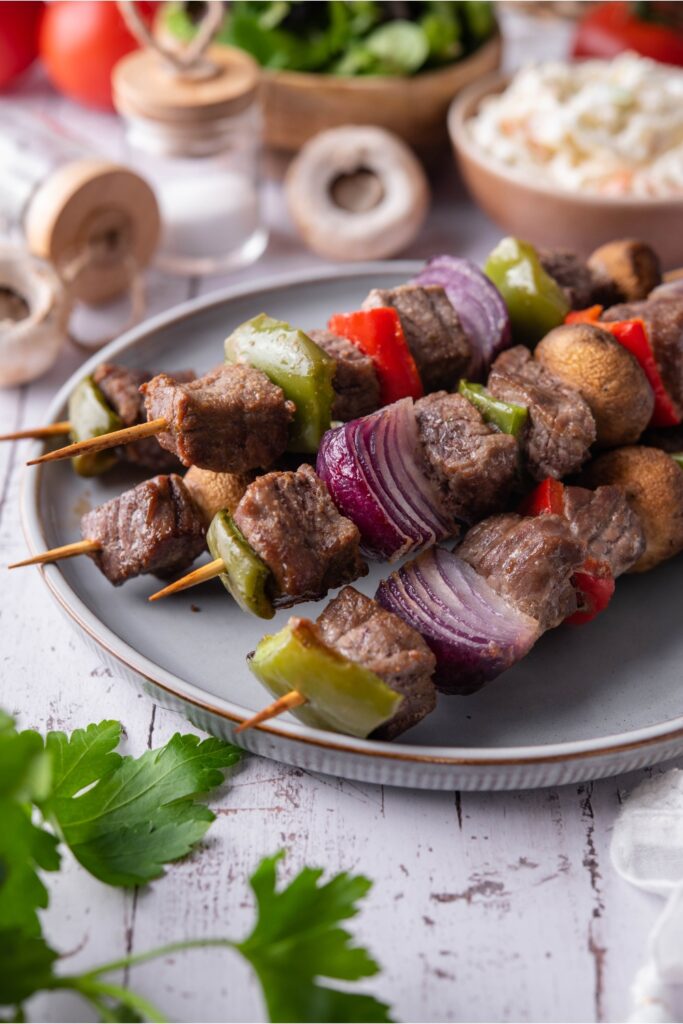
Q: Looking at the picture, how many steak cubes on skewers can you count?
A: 13